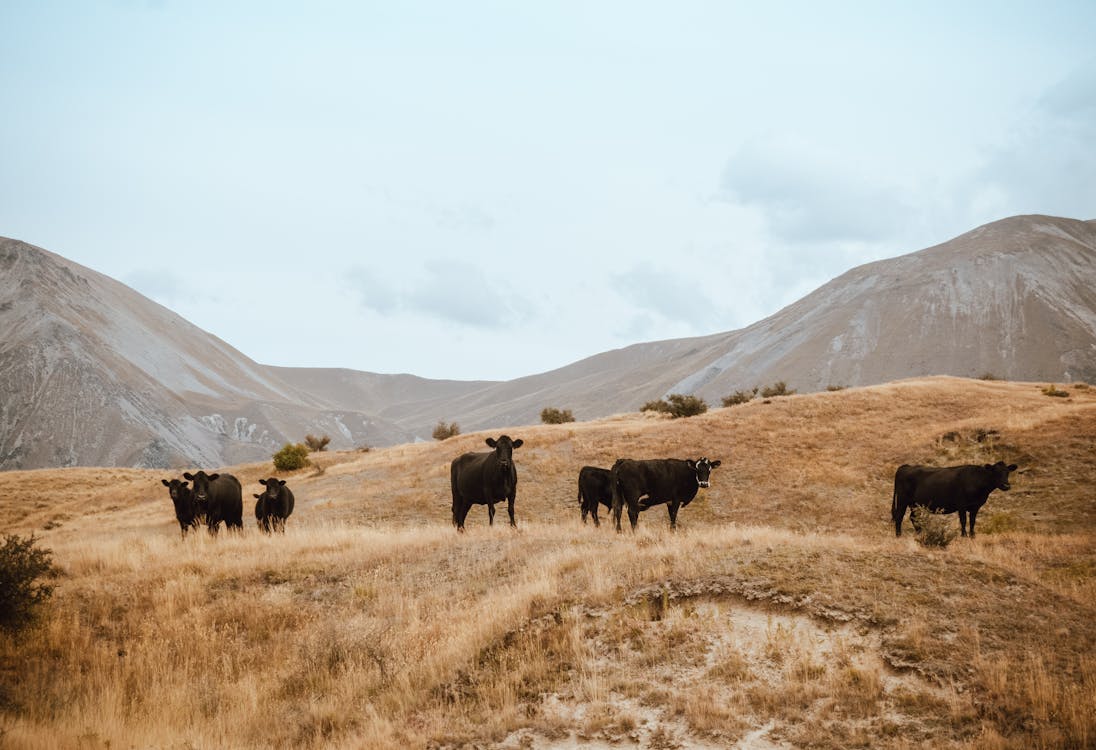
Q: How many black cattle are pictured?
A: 7